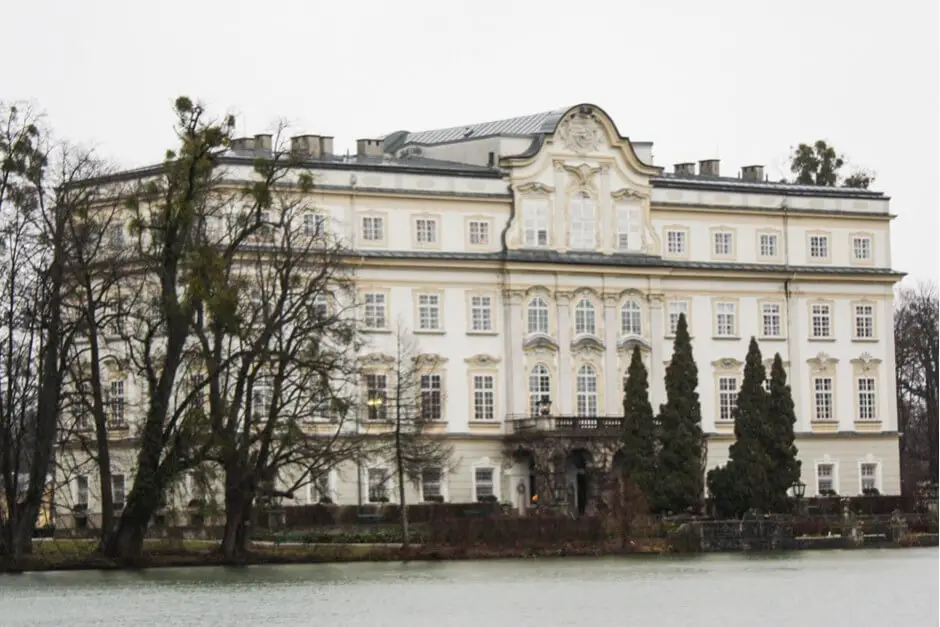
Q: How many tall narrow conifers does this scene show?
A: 4